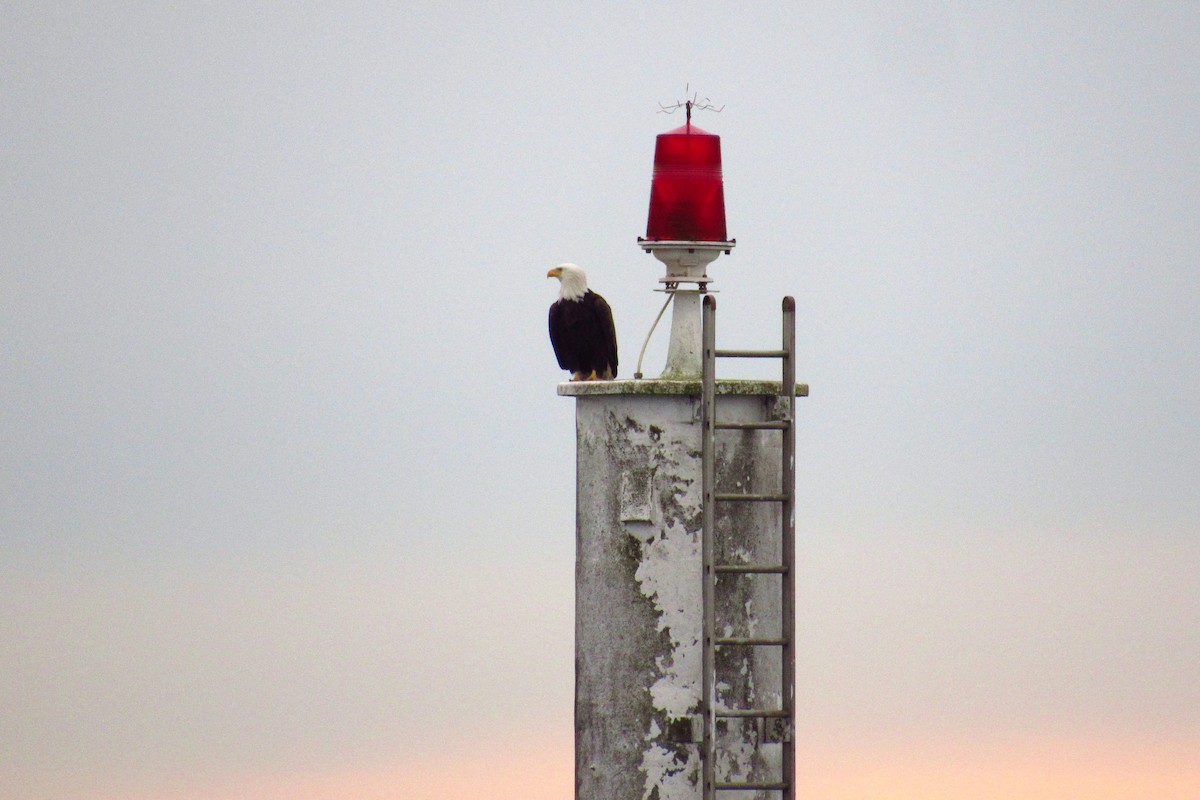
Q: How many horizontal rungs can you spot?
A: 7